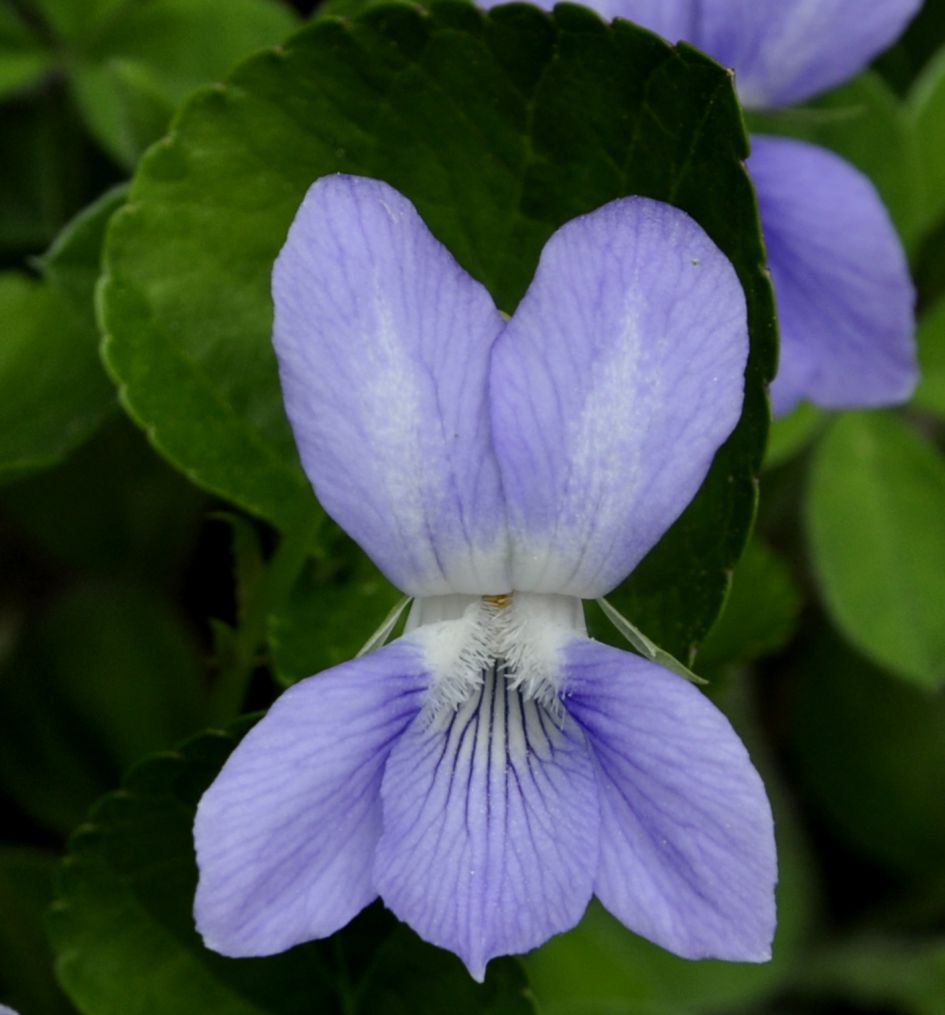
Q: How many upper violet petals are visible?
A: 2